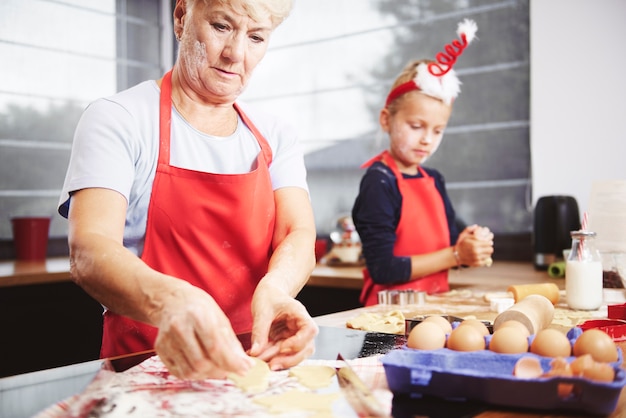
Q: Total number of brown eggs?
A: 8